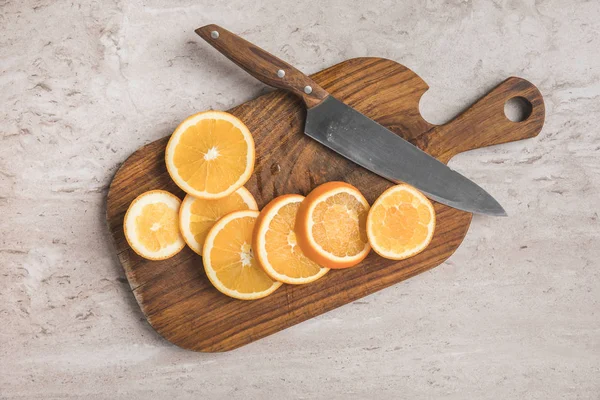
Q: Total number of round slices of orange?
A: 7